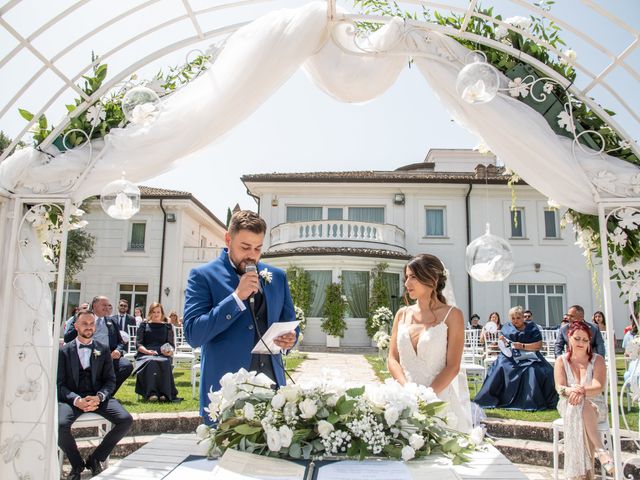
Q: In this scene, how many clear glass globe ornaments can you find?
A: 4